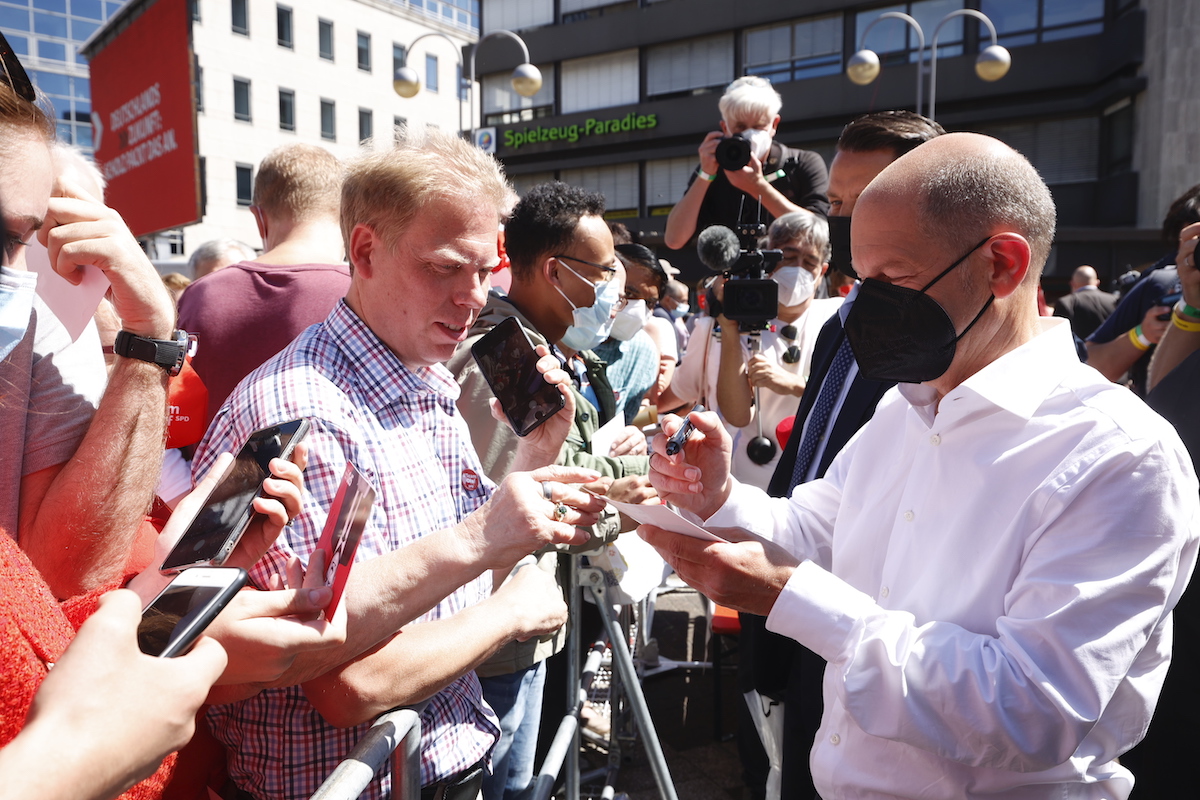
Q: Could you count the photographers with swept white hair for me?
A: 1